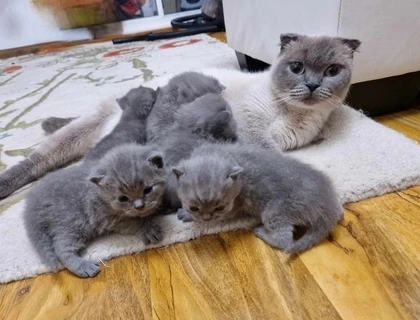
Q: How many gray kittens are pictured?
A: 5